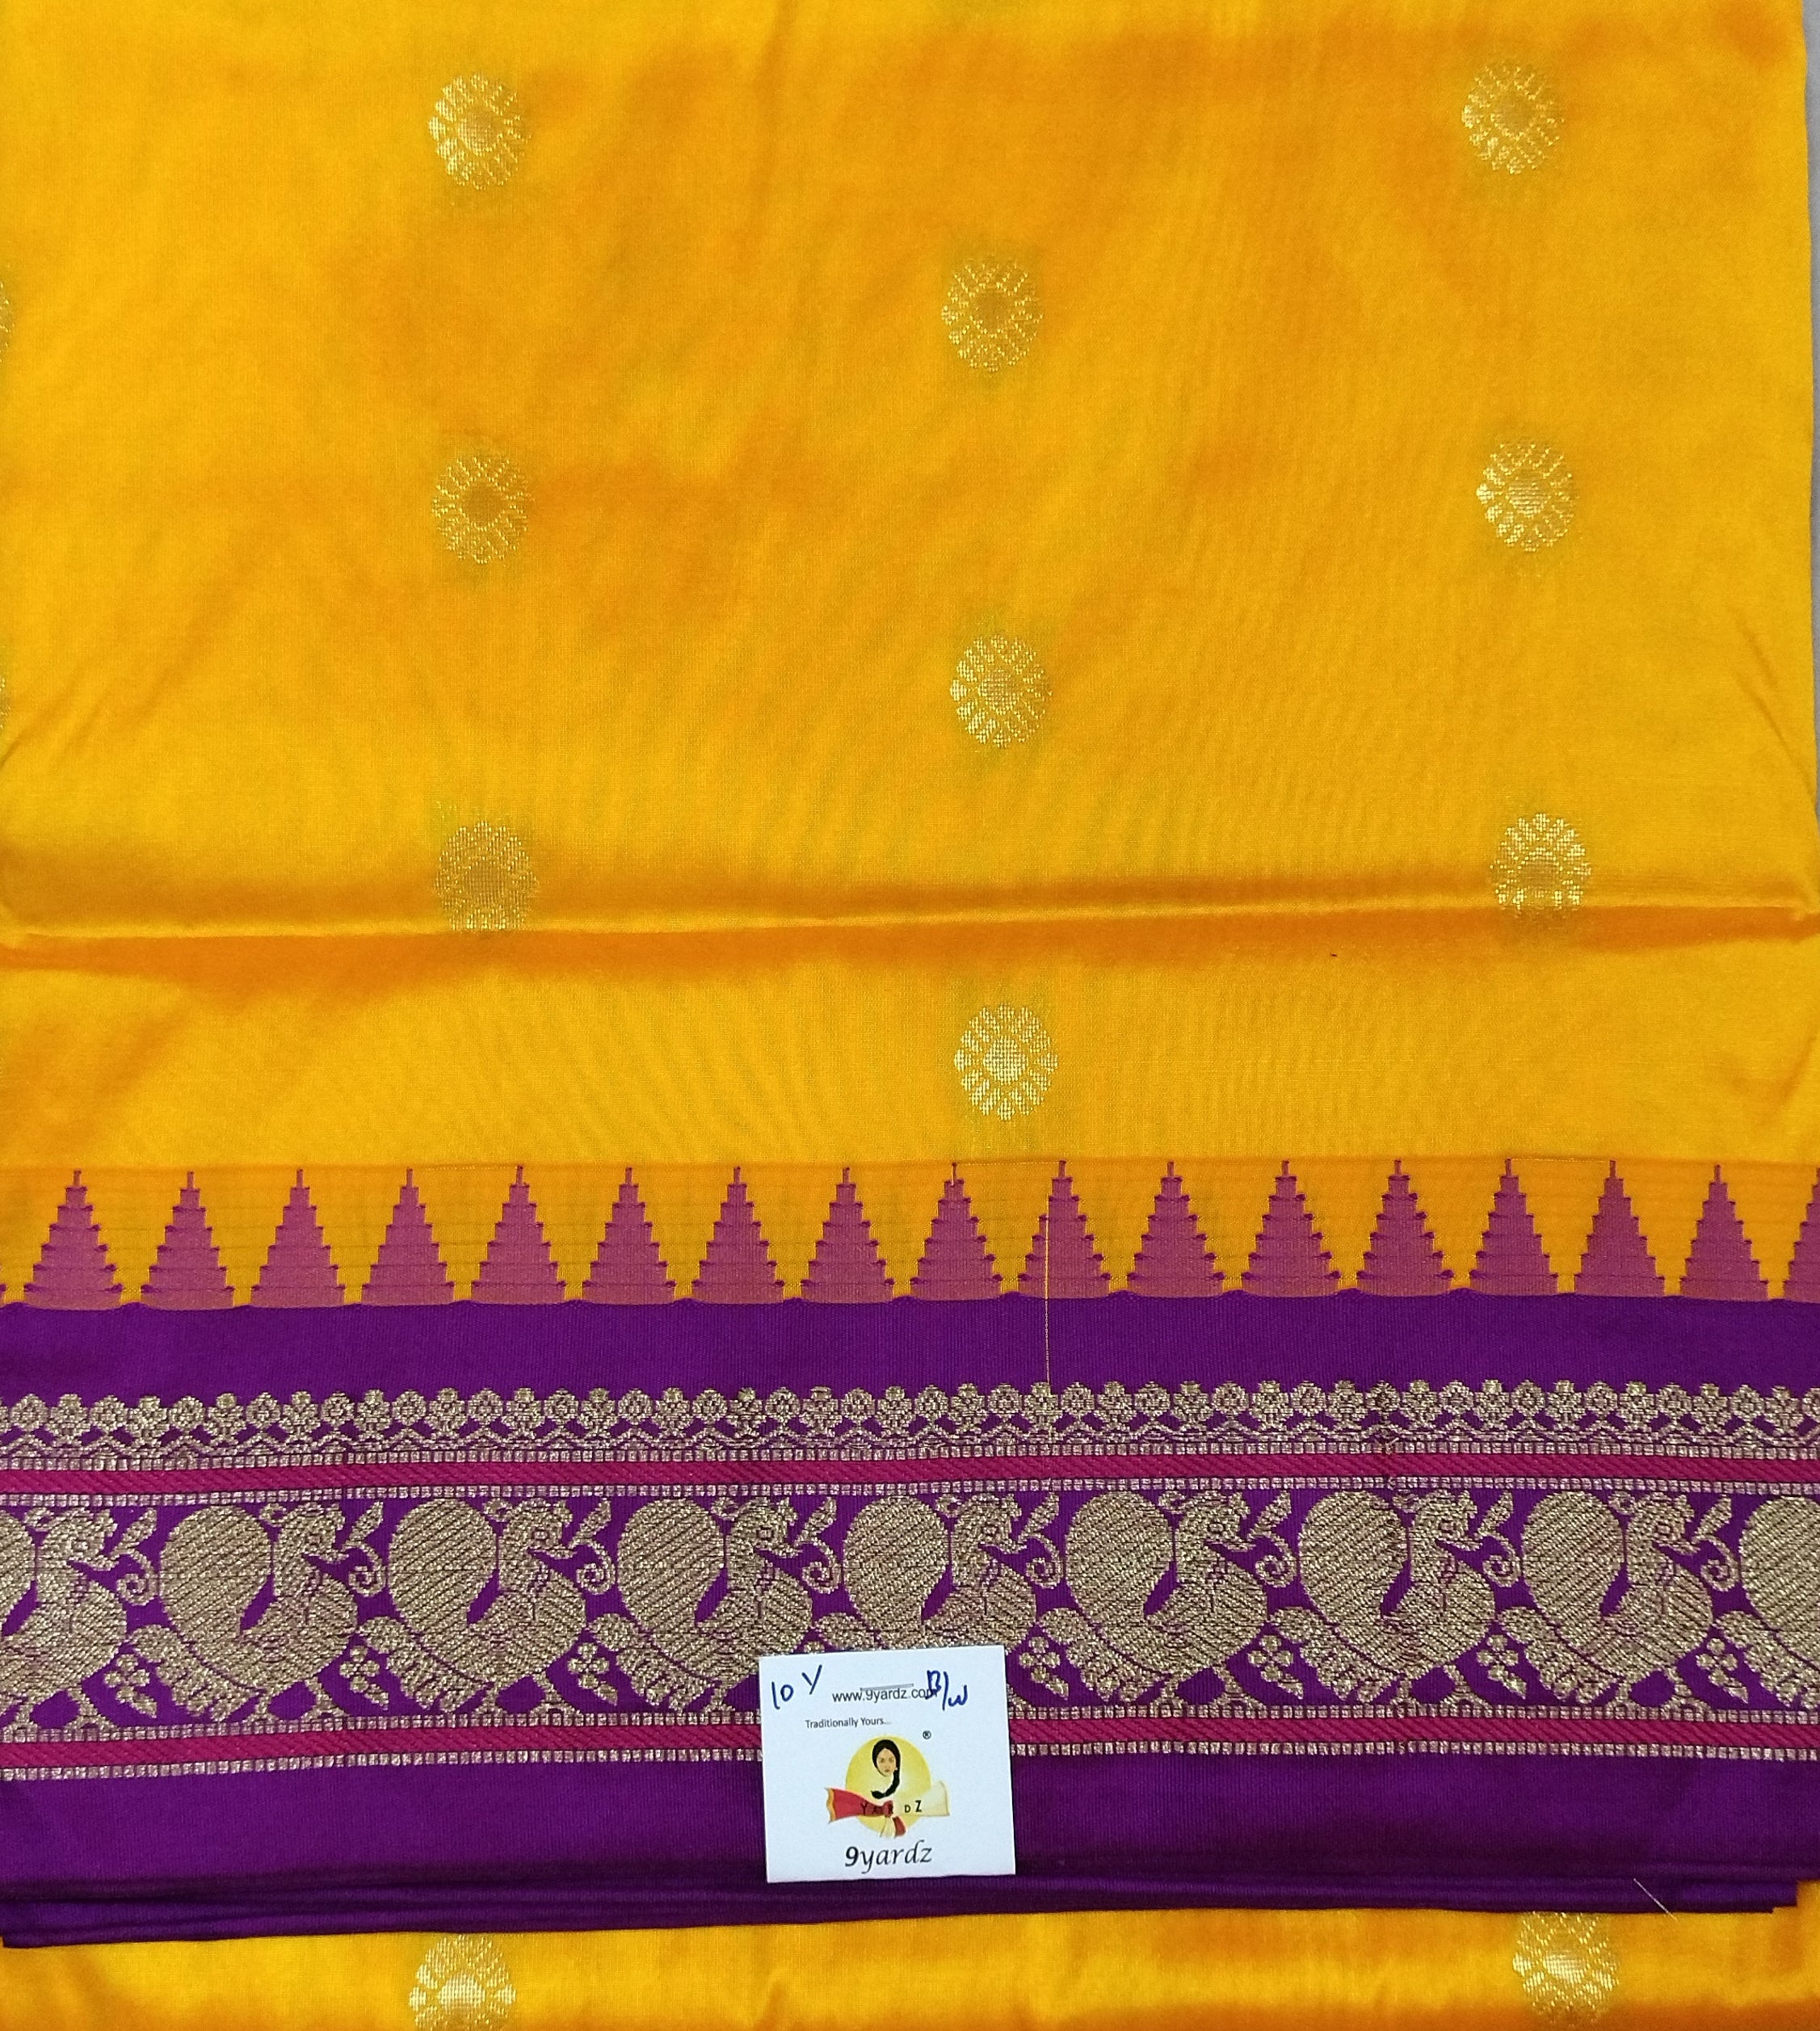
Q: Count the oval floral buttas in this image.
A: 11